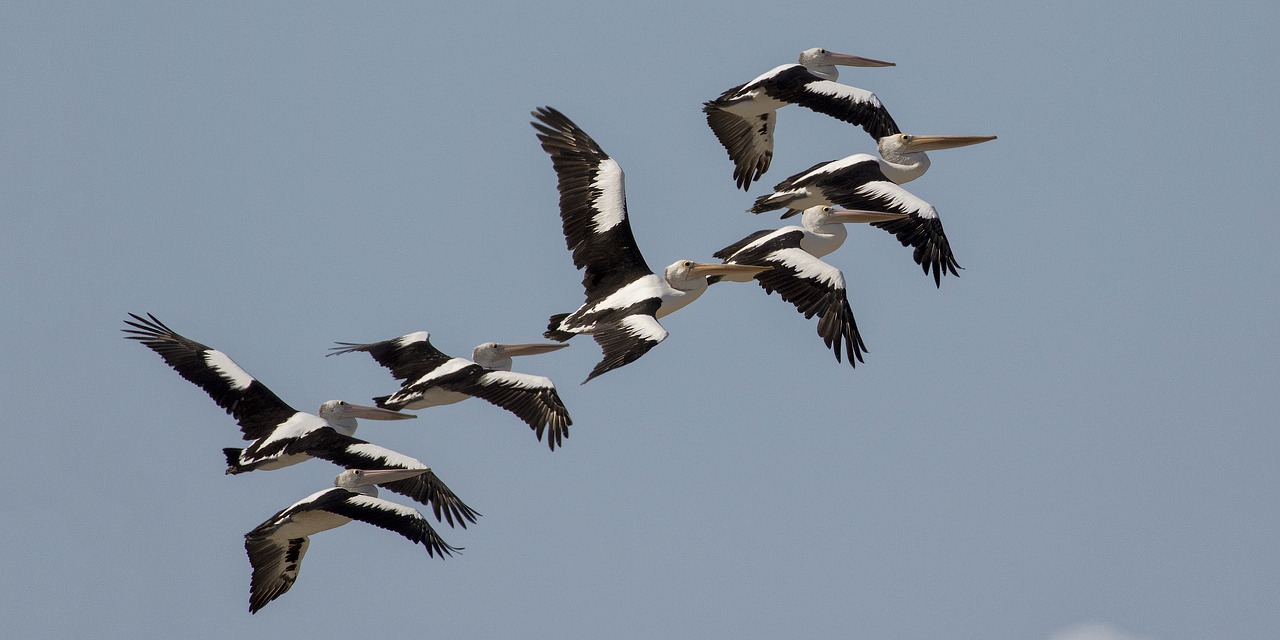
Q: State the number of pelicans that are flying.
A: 7